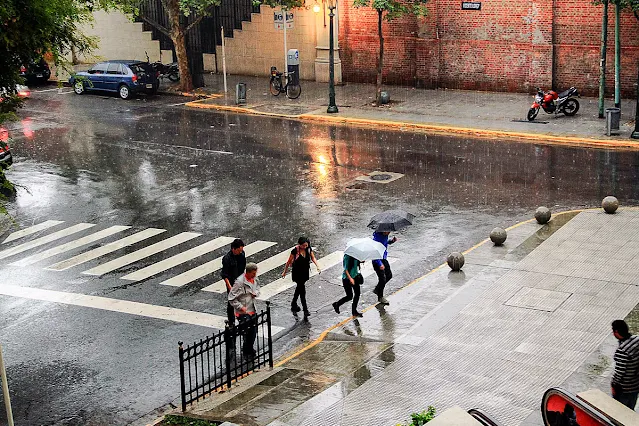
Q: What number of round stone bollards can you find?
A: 4